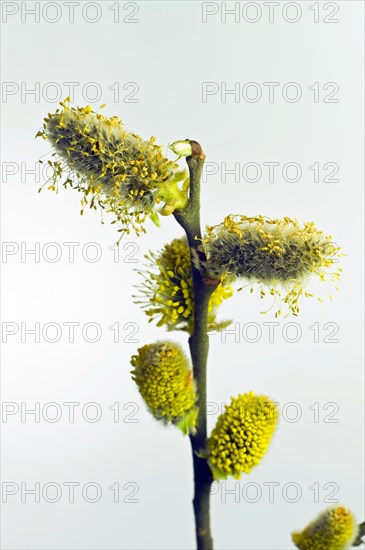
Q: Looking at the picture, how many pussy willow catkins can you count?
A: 6